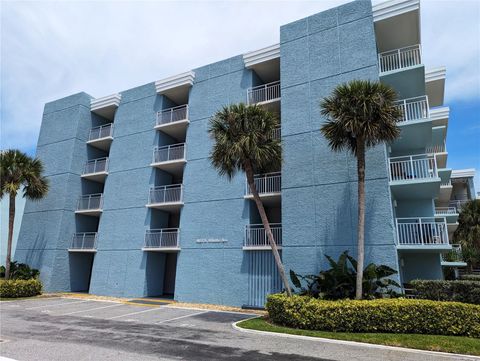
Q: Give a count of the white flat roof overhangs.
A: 7